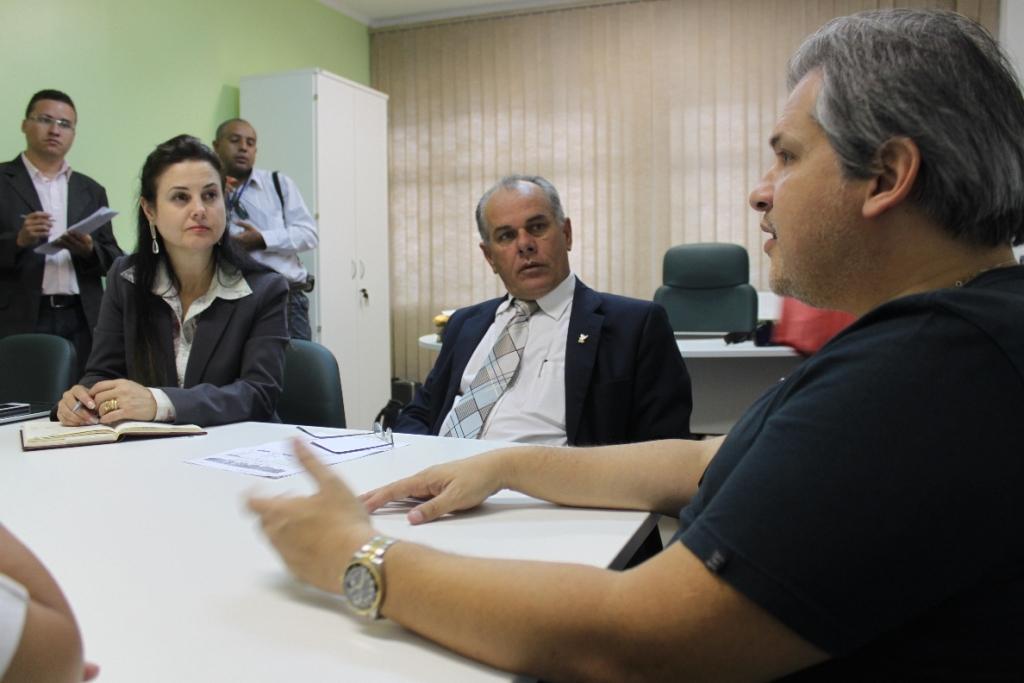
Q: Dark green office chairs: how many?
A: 3